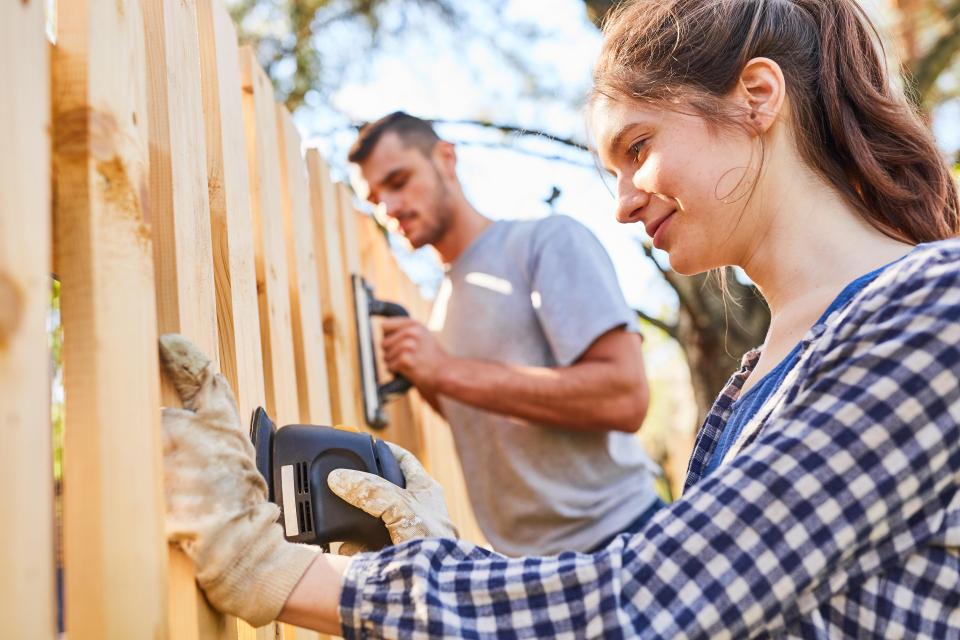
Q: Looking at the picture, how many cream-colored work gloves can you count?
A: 2